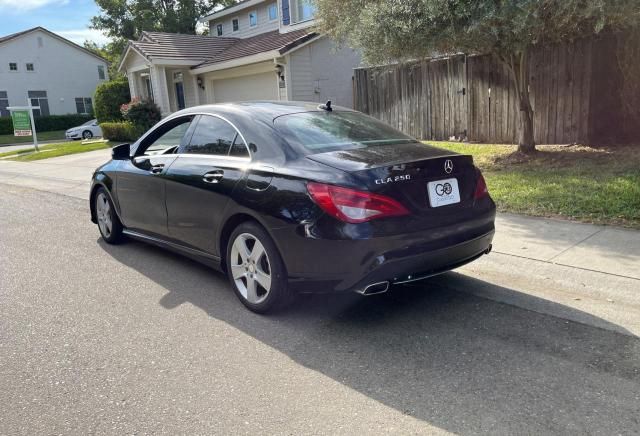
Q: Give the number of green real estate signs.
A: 1